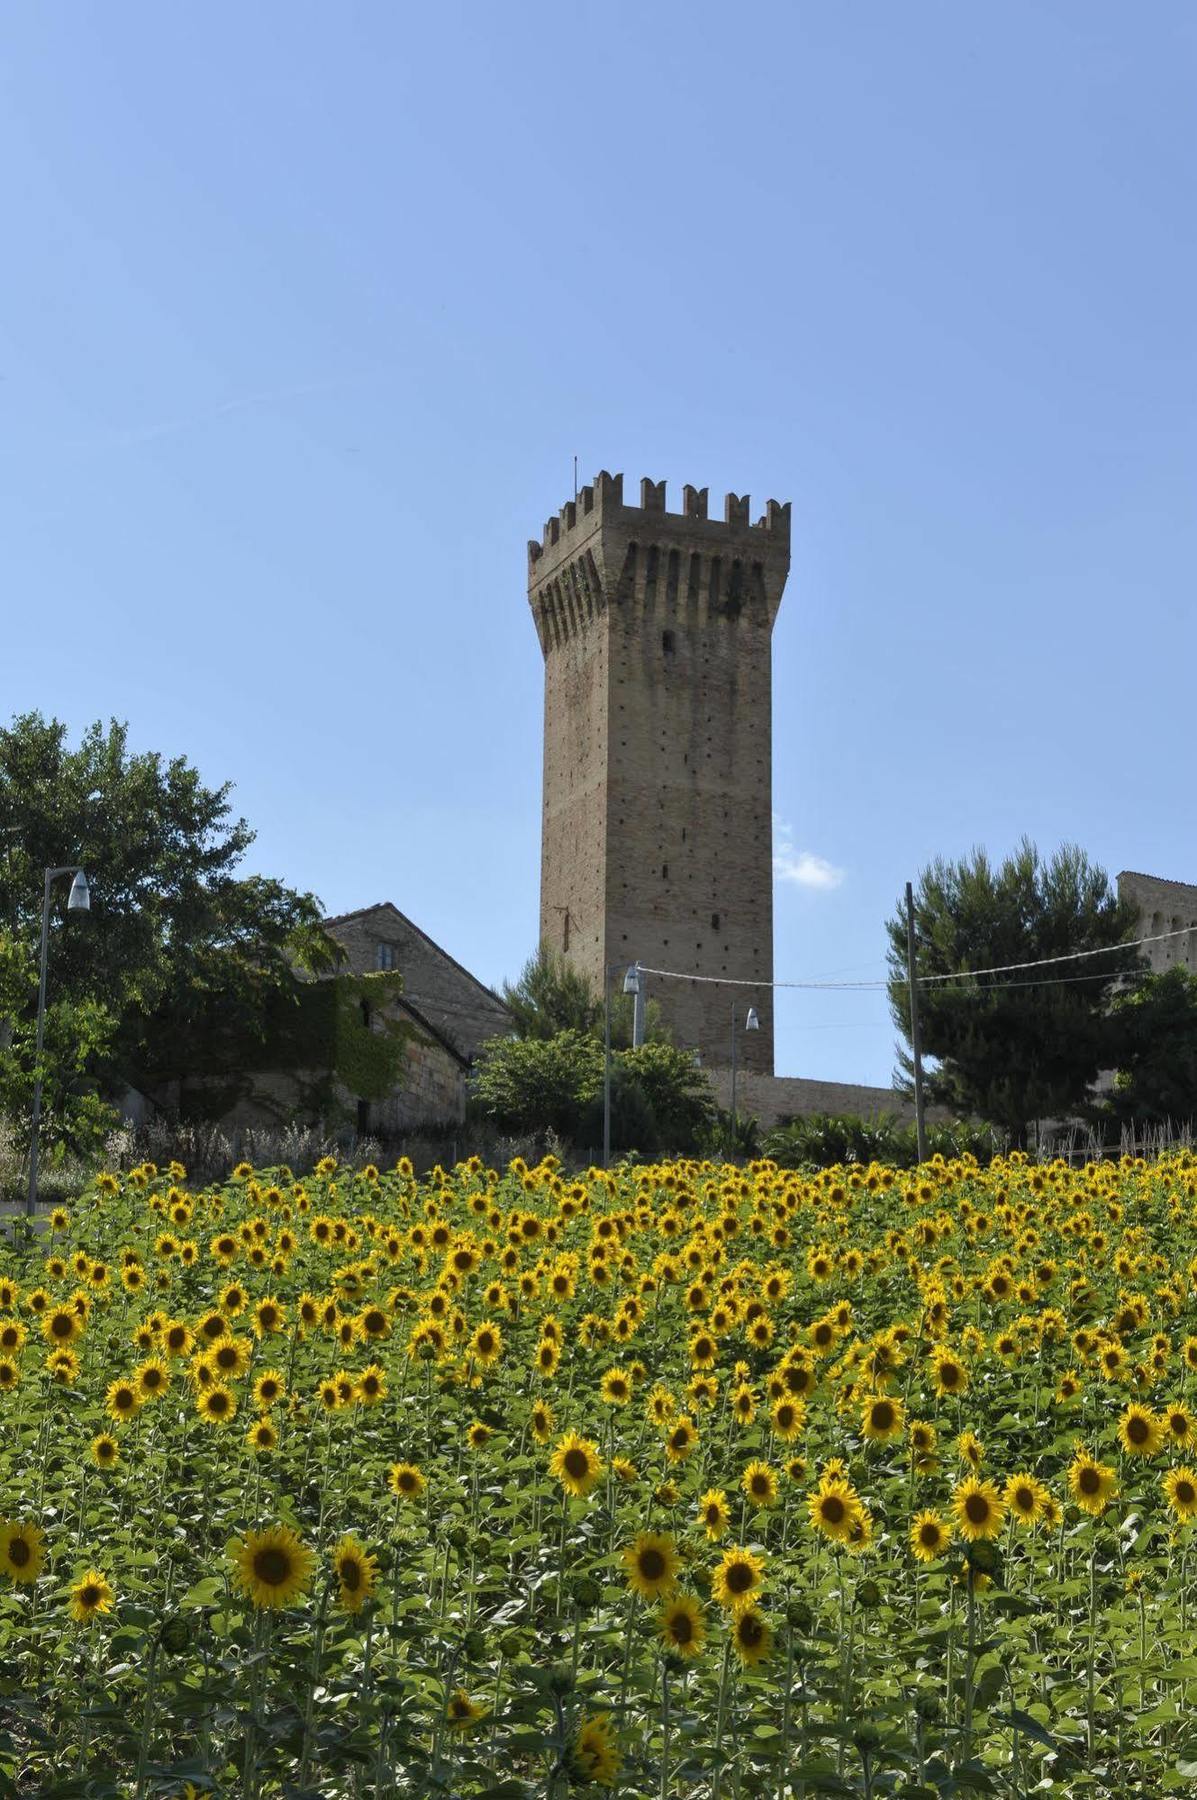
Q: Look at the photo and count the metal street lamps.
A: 3